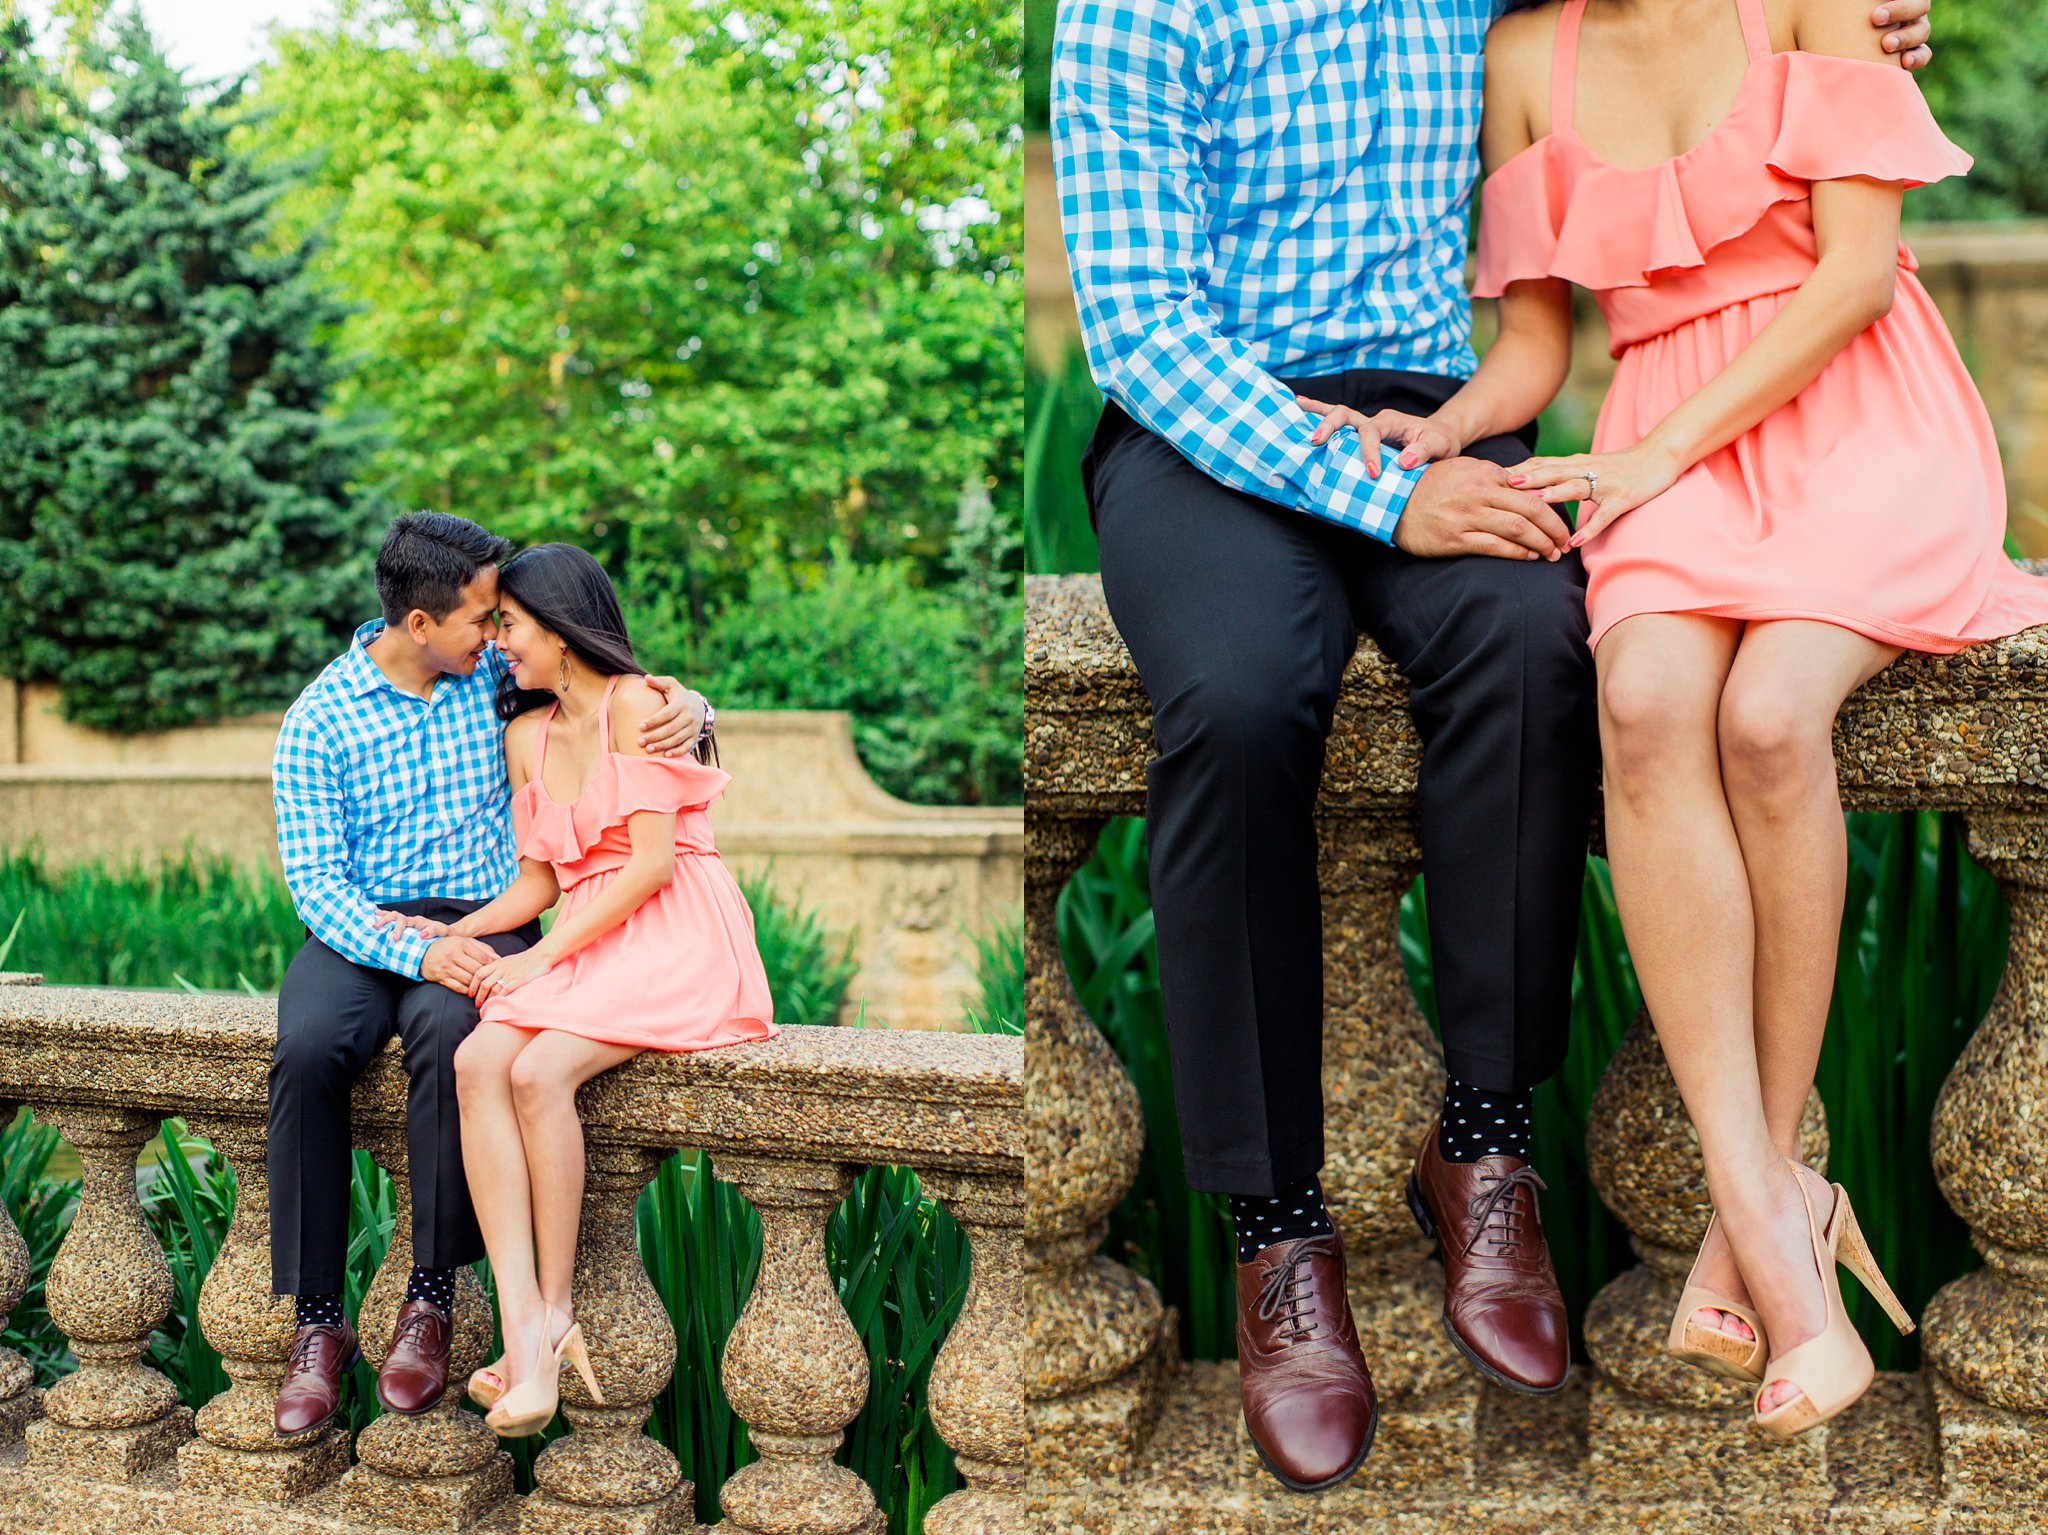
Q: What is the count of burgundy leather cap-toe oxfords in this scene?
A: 4